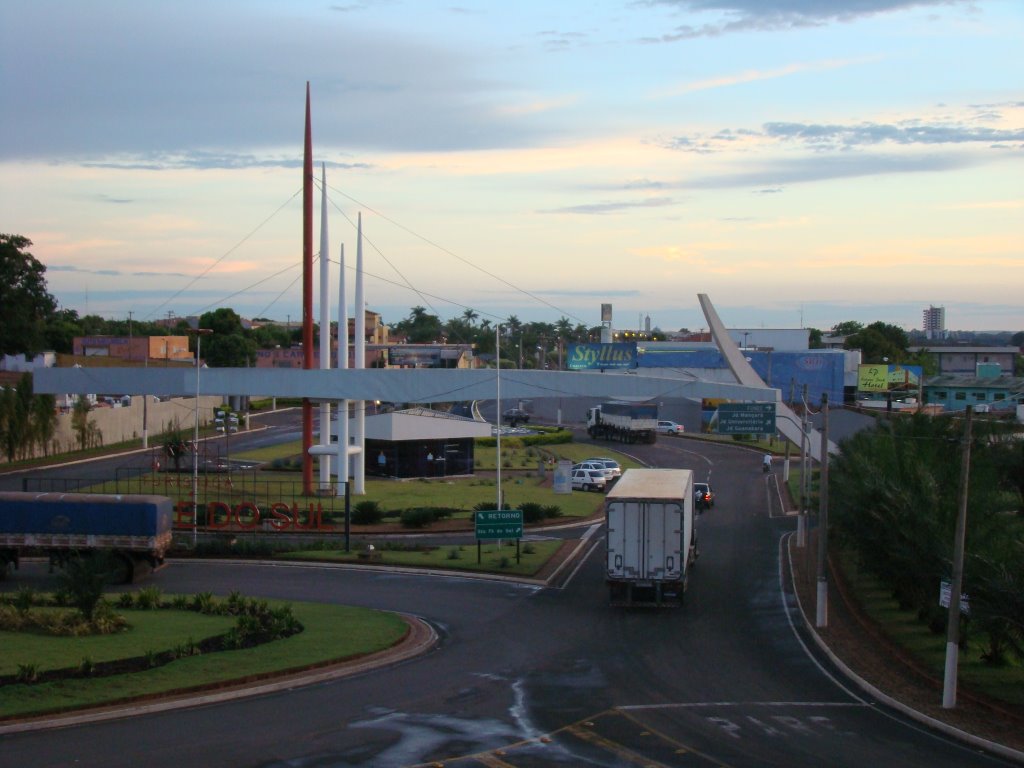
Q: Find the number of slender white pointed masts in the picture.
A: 3